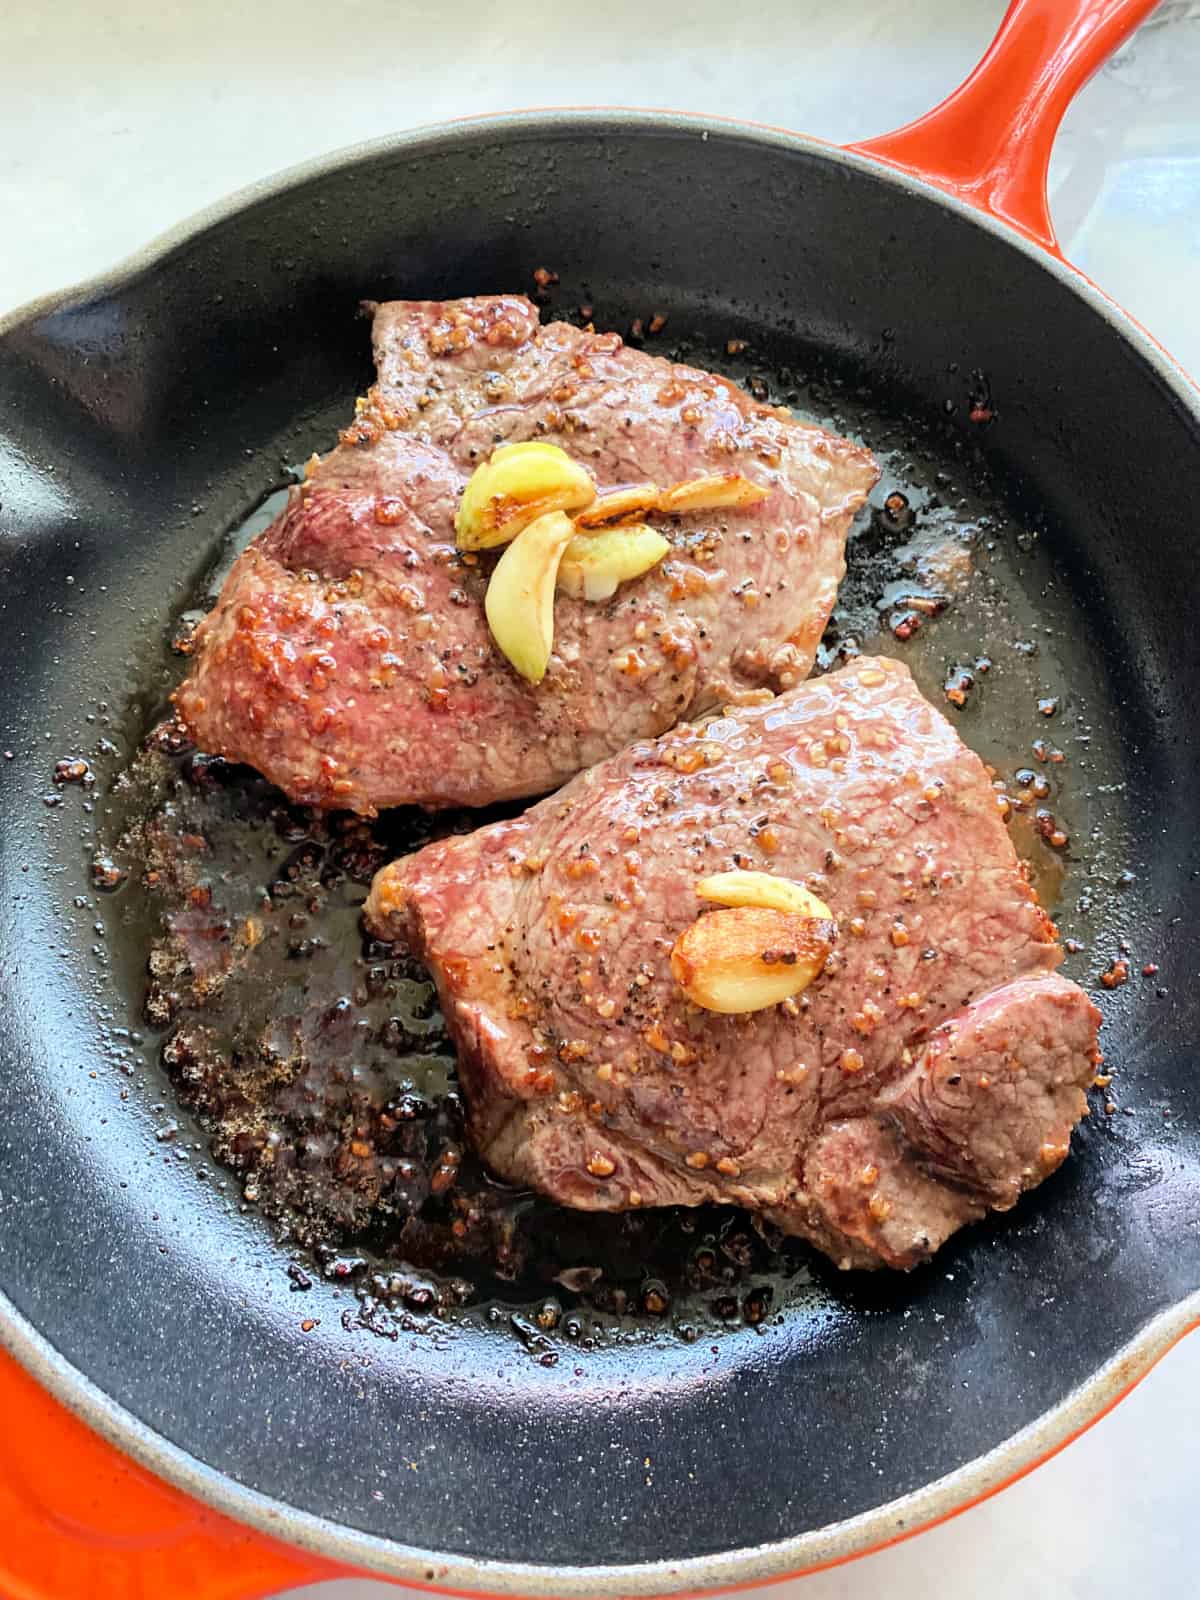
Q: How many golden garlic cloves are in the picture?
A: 7